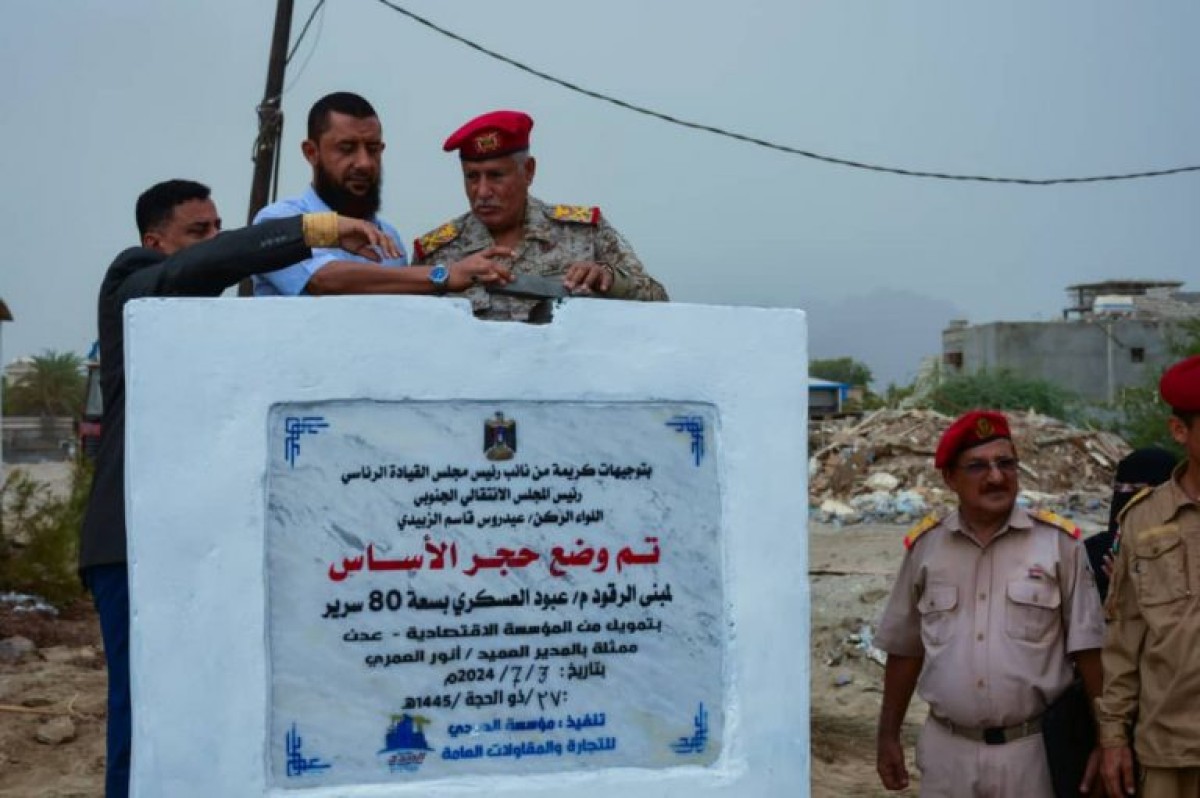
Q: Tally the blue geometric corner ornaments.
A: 4